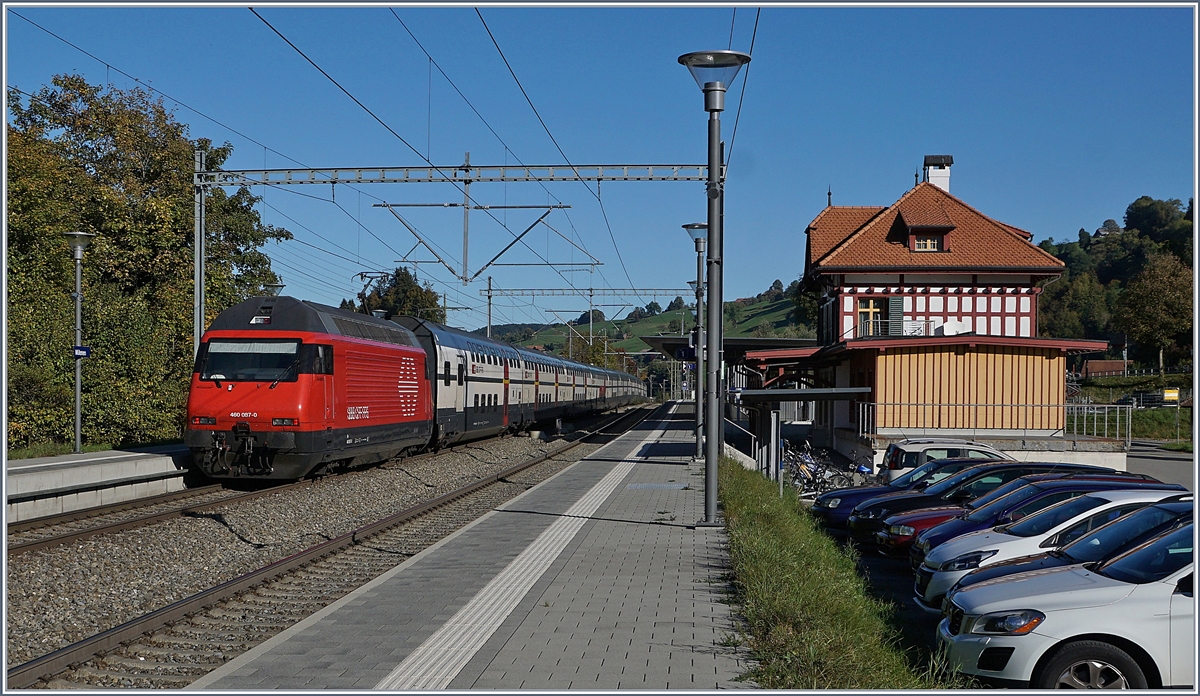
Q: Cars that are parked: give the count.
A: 8